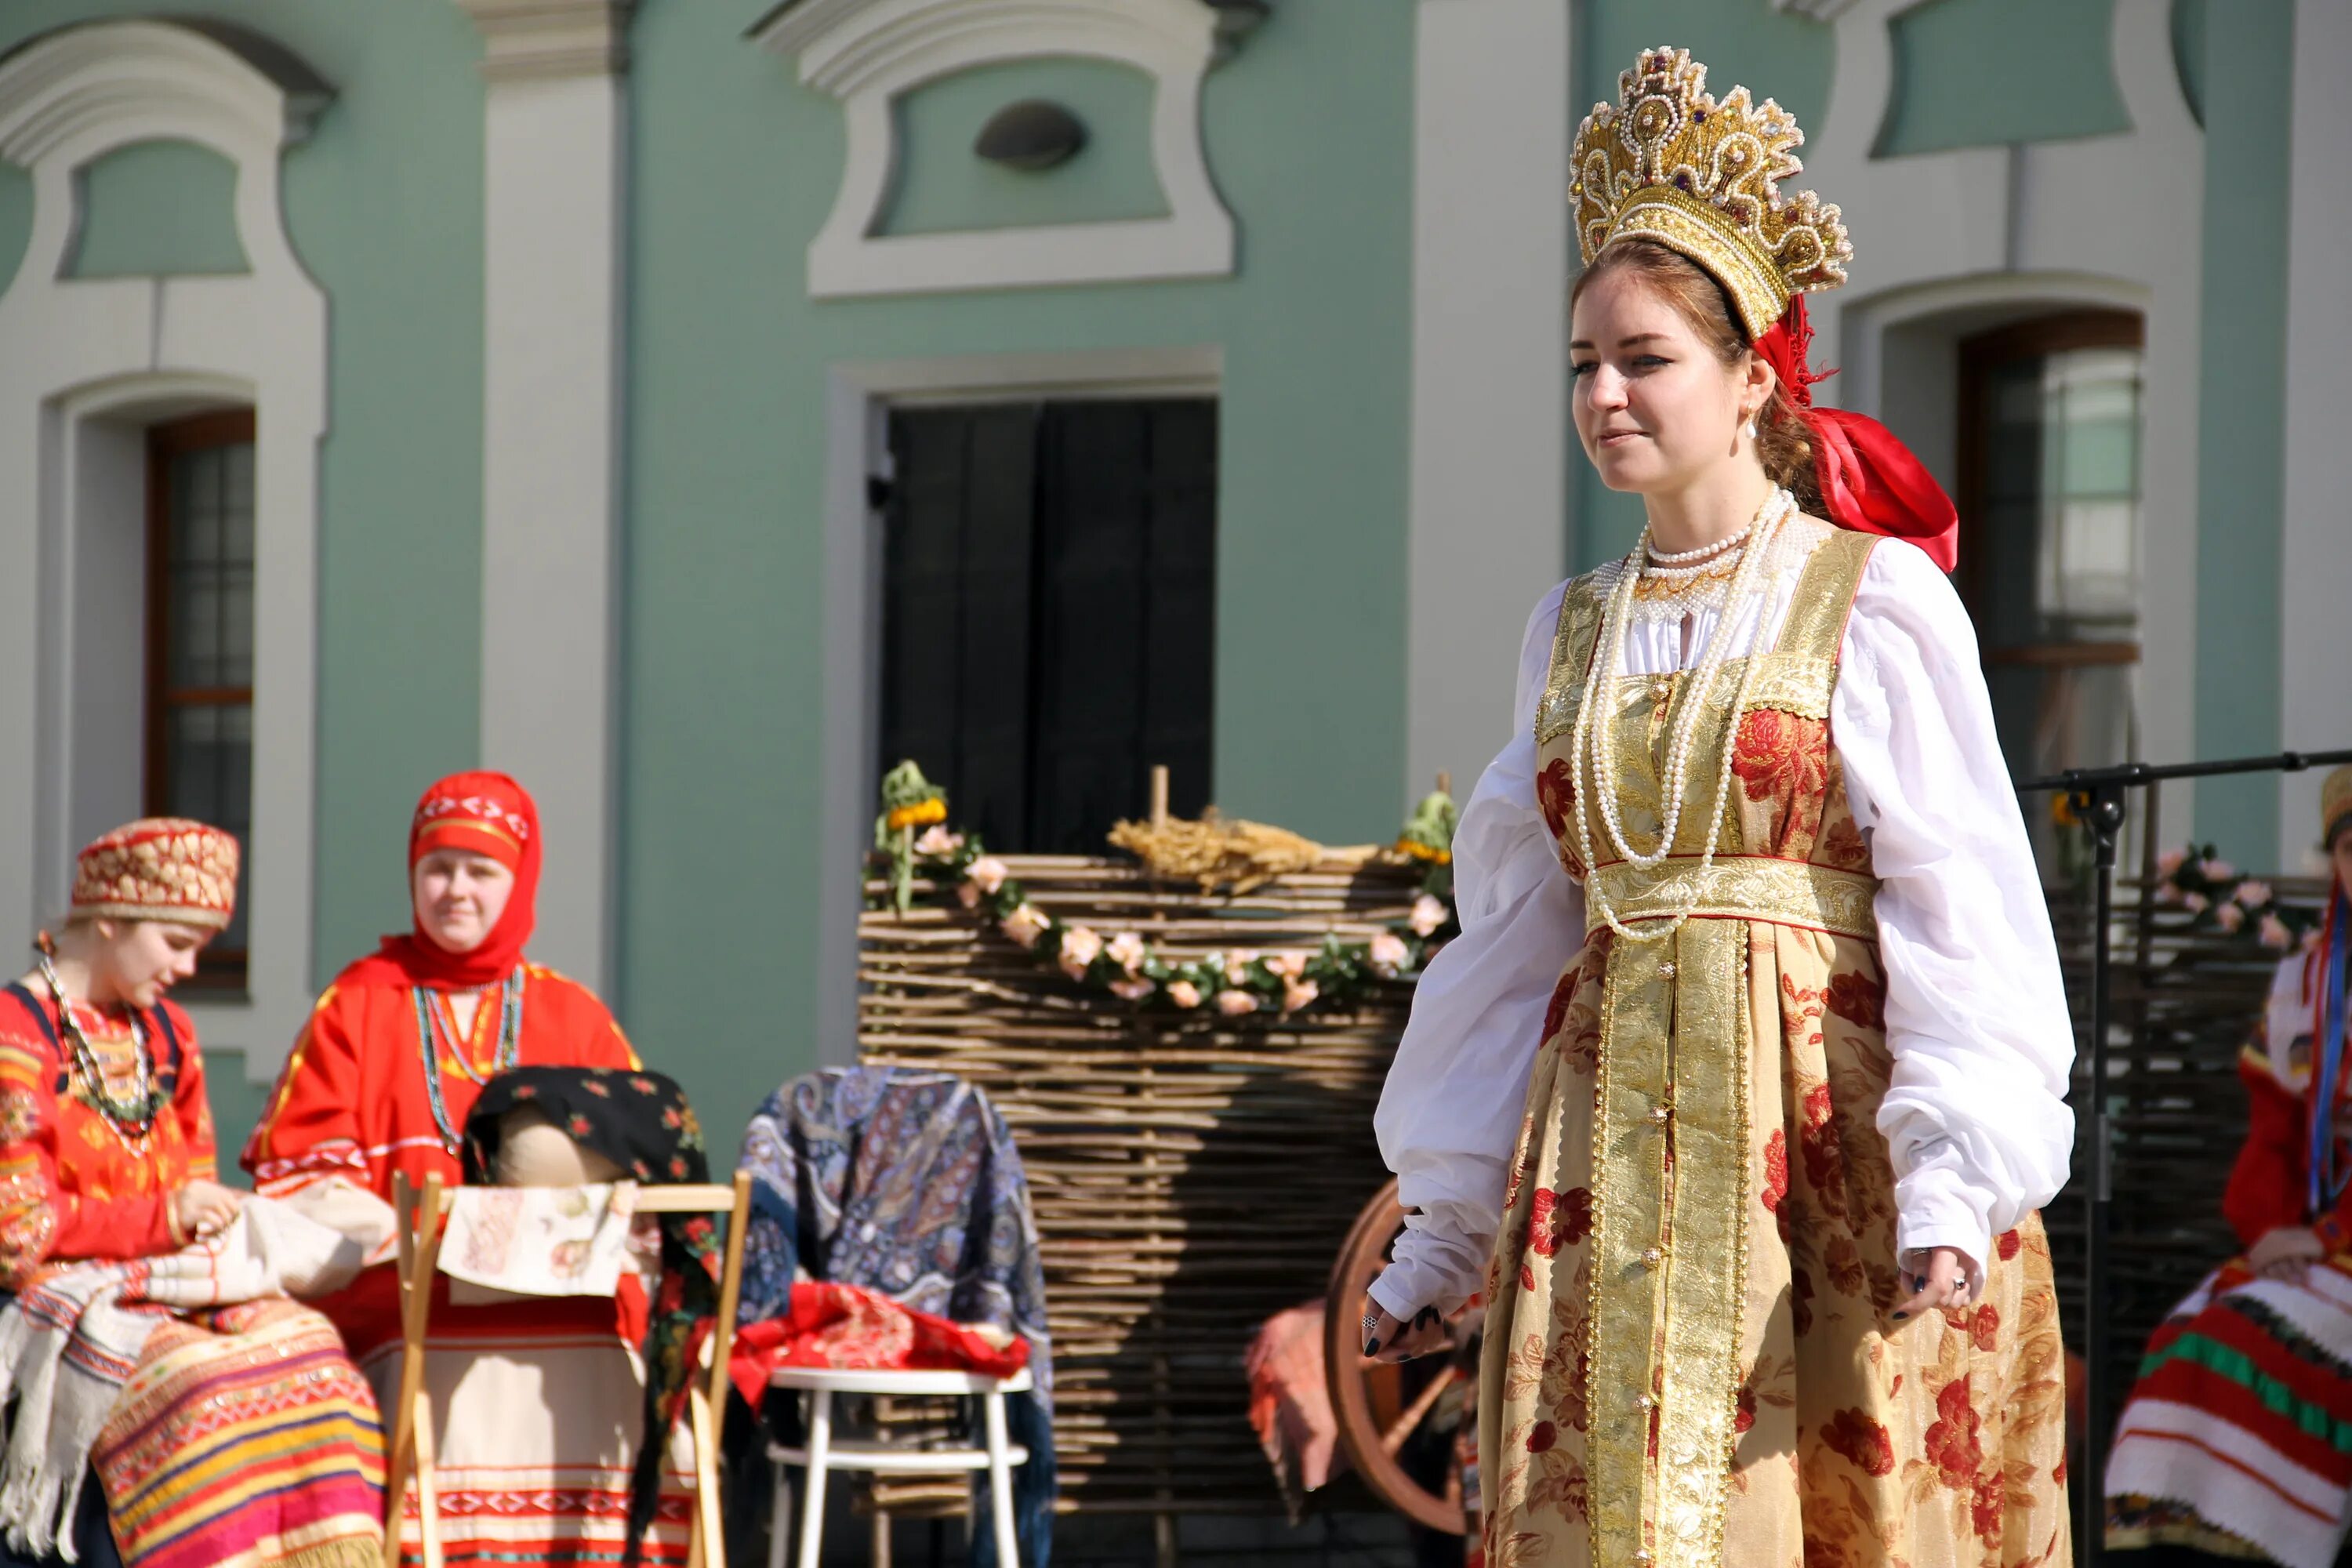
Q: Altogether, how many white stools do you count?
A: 1